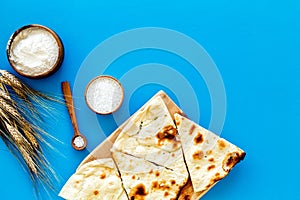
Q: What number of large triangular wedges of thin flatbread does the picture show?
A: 4